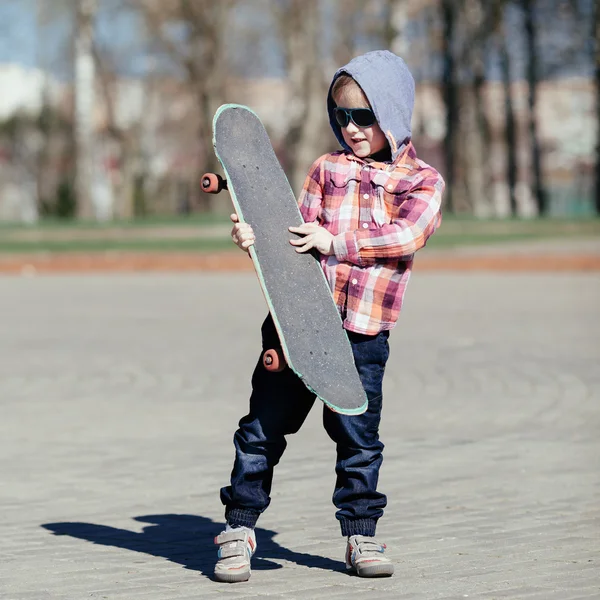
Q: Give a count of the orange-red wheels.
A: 2